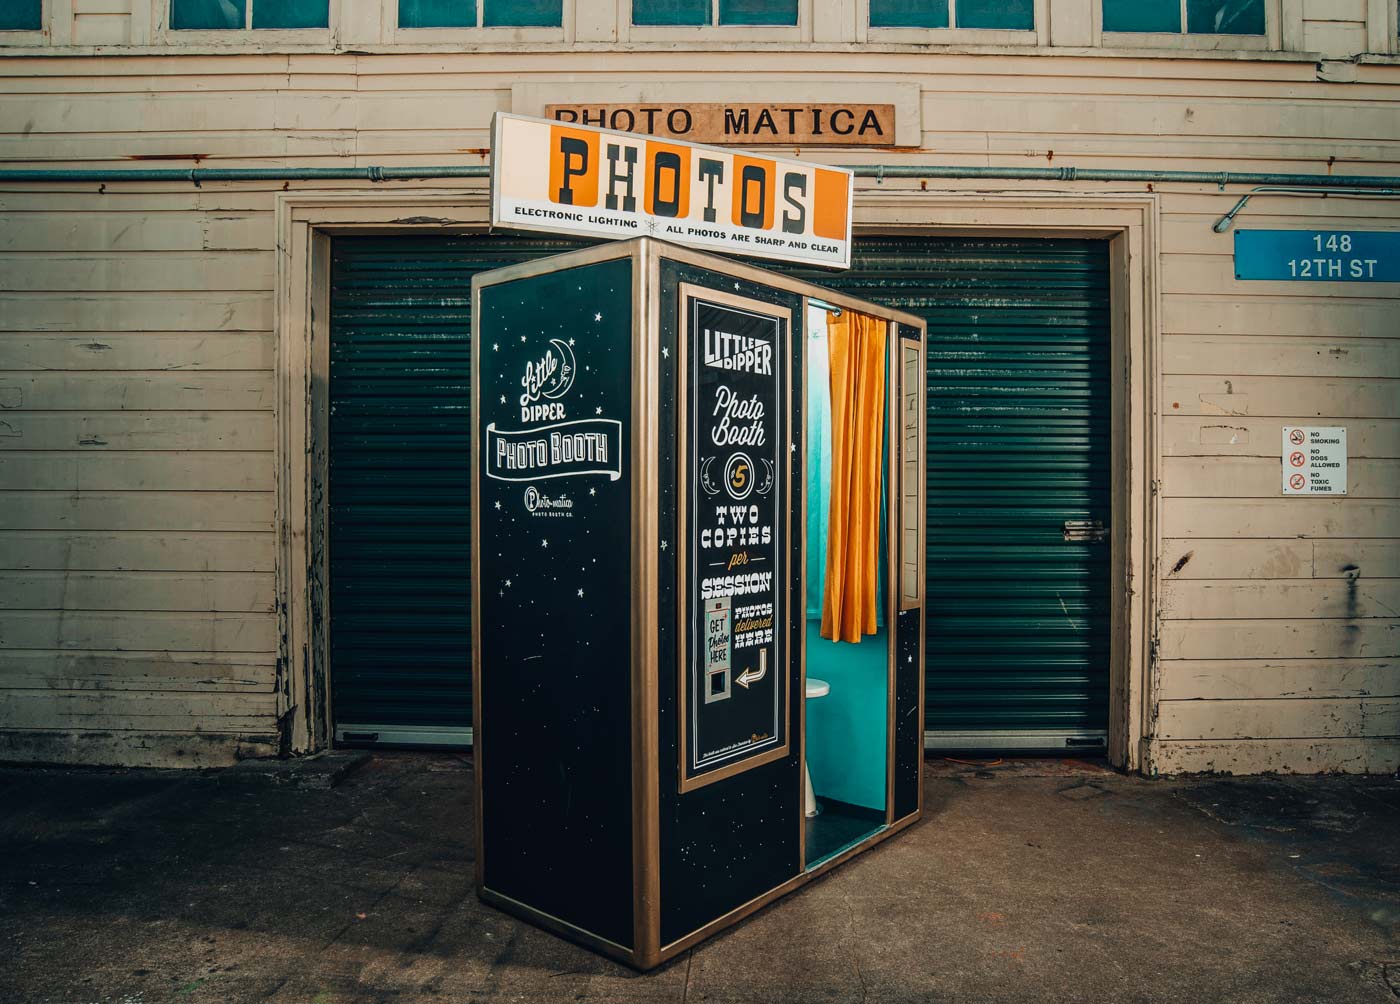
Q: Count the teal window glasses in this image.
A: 11